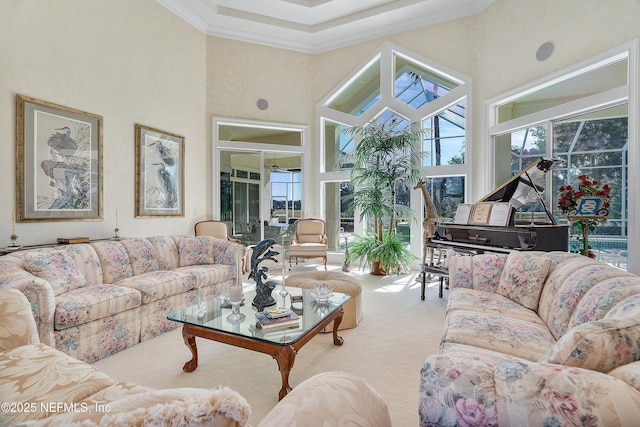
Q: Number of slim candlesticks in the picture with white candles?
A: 2